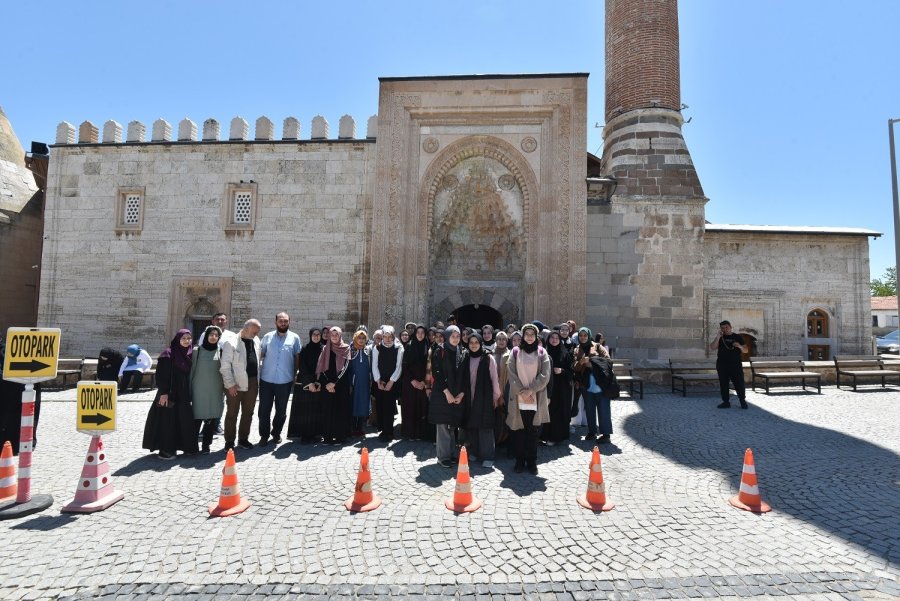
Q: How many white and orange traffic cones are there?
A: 6